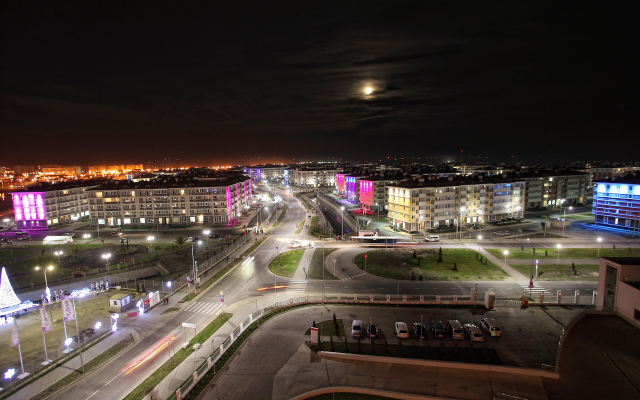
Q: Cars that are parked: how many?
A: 8